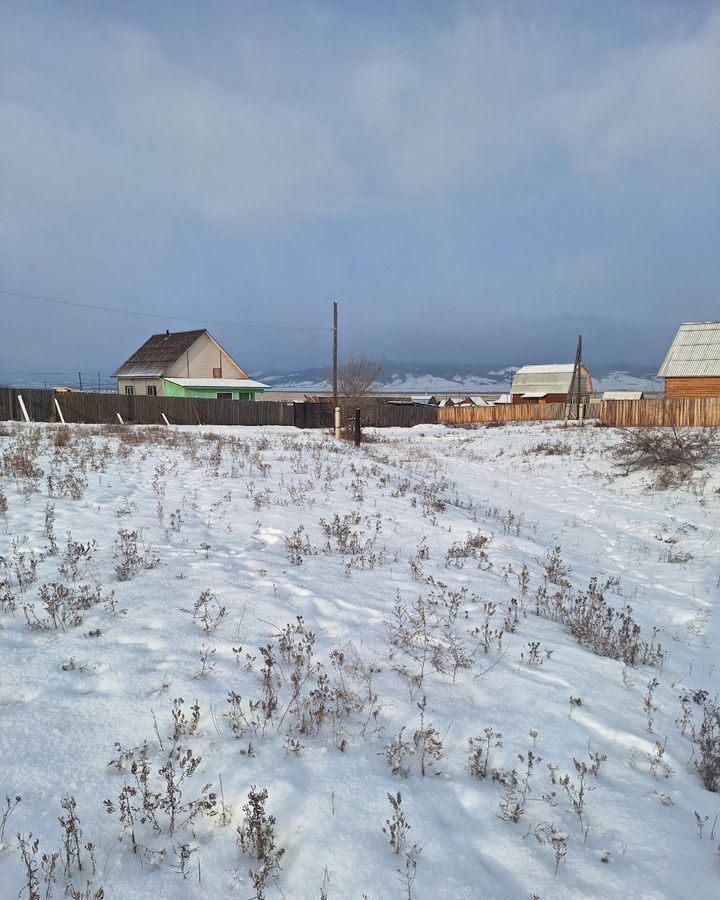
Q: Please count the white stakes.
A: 4